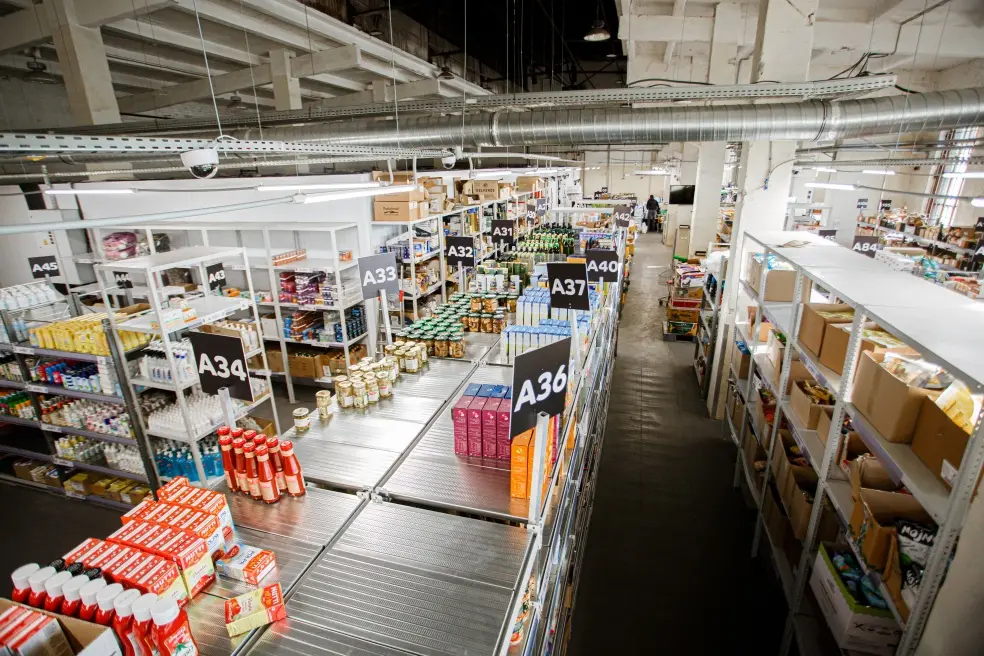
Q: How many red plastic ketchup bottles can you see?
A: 9